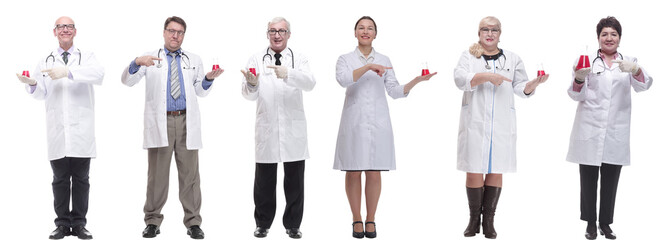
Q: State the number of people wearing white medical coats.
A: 6